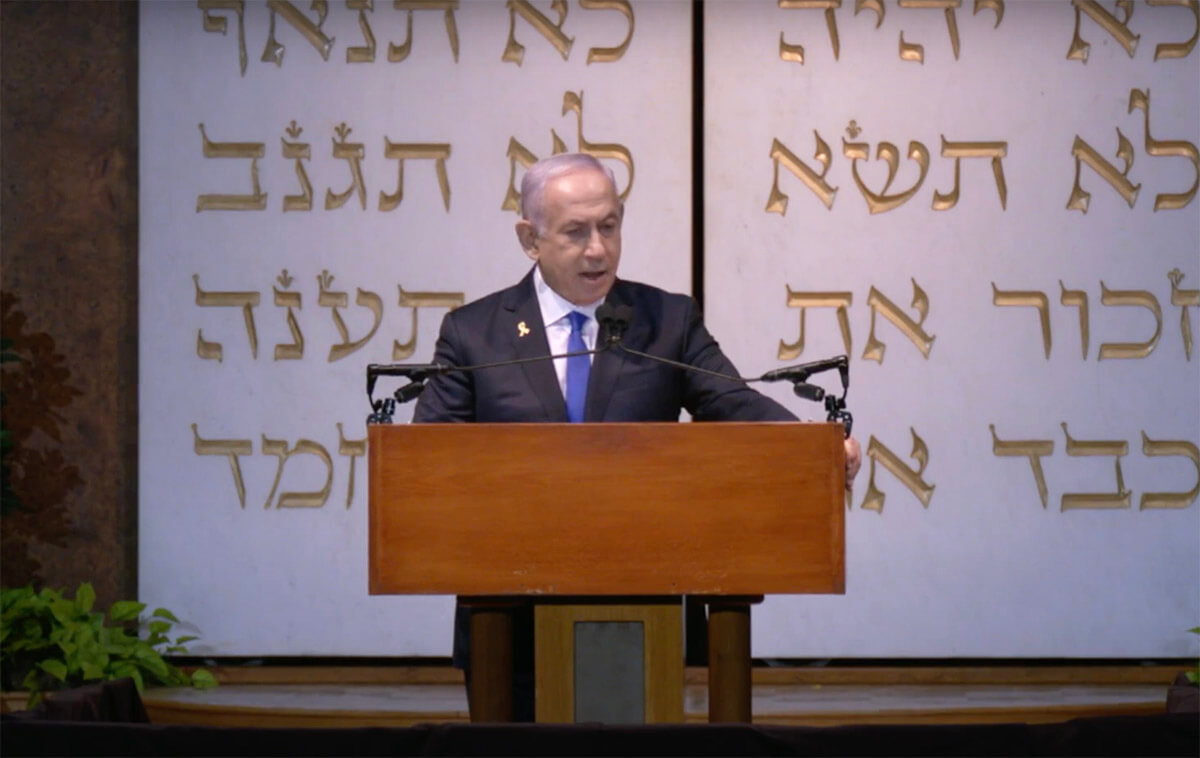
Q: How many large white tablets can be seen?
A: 2